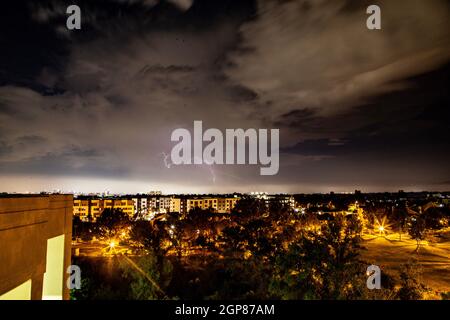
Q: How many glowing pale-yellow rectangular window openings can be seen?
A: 2